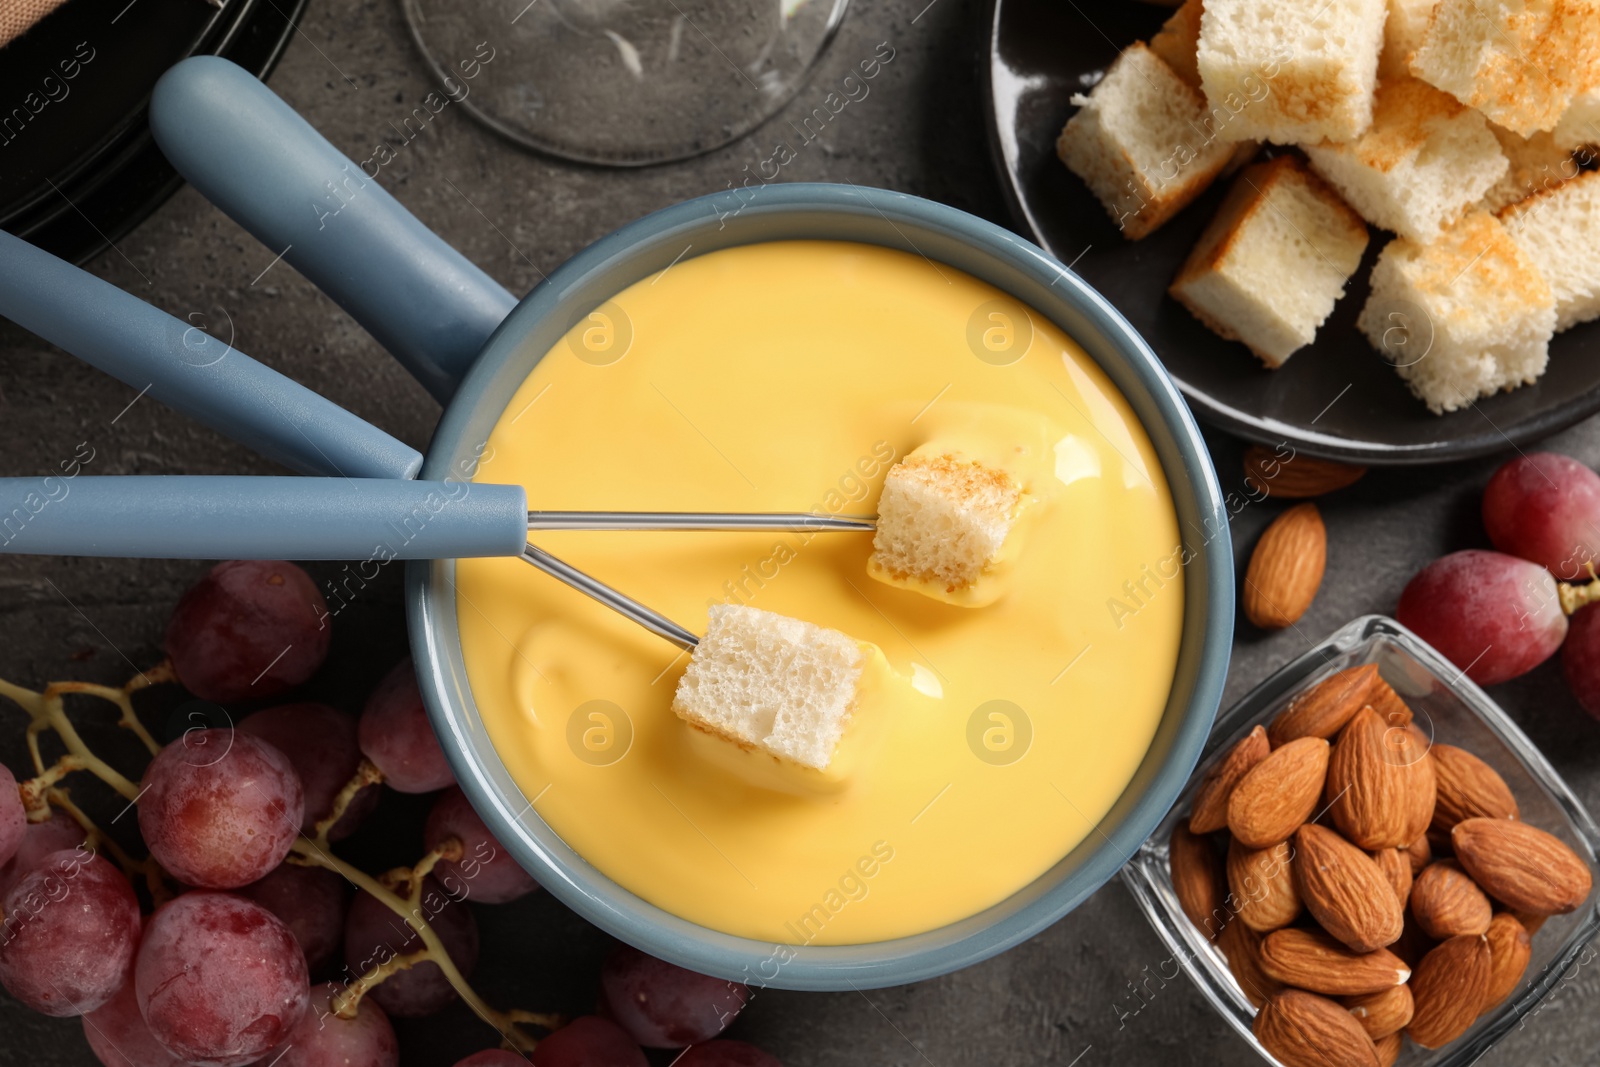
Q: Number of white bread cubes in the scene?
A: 13